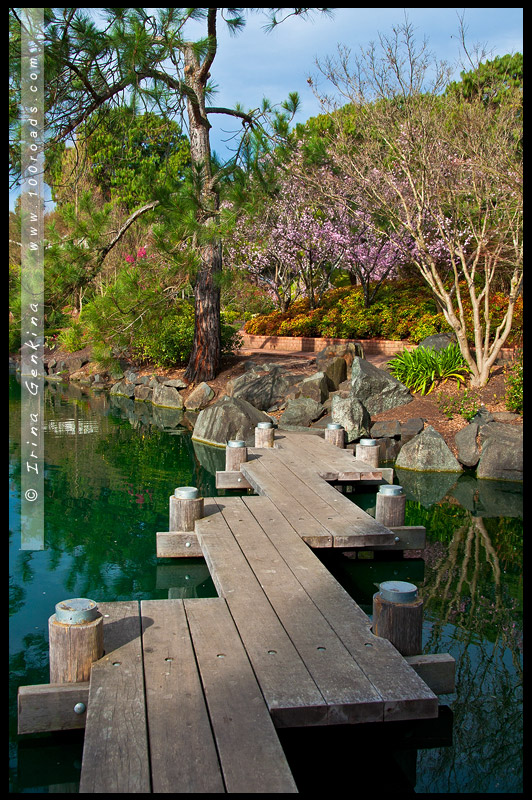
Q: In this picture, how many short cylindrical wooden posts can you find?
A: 8